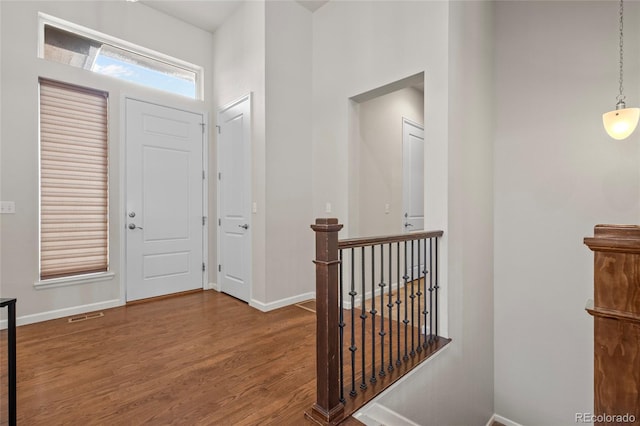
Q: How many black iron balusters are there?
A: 13